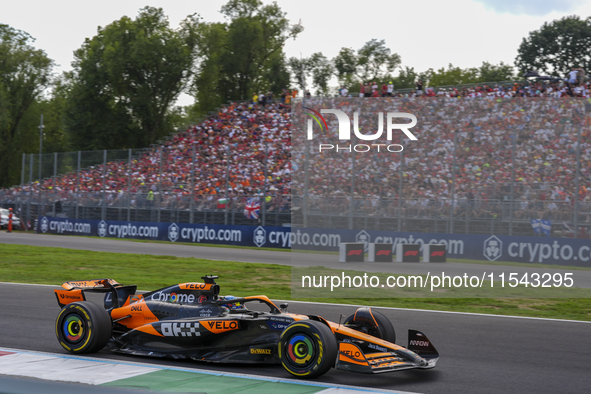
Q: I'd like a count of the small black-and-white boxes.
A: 4